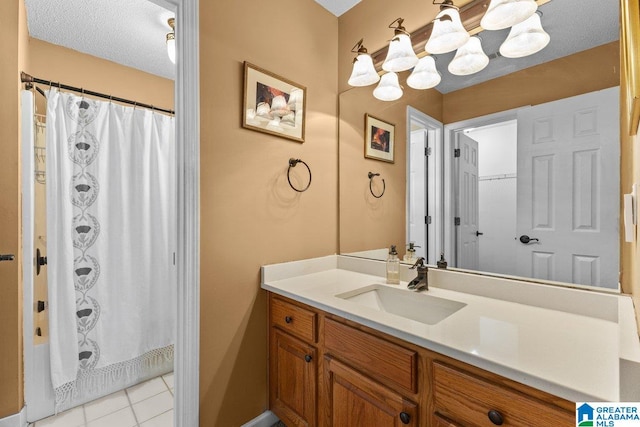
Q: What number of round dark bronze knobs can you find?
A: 4